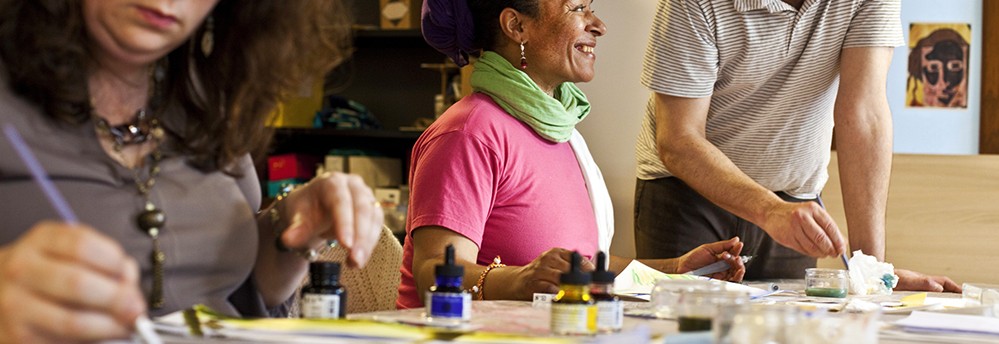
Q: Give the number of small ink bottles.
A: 4